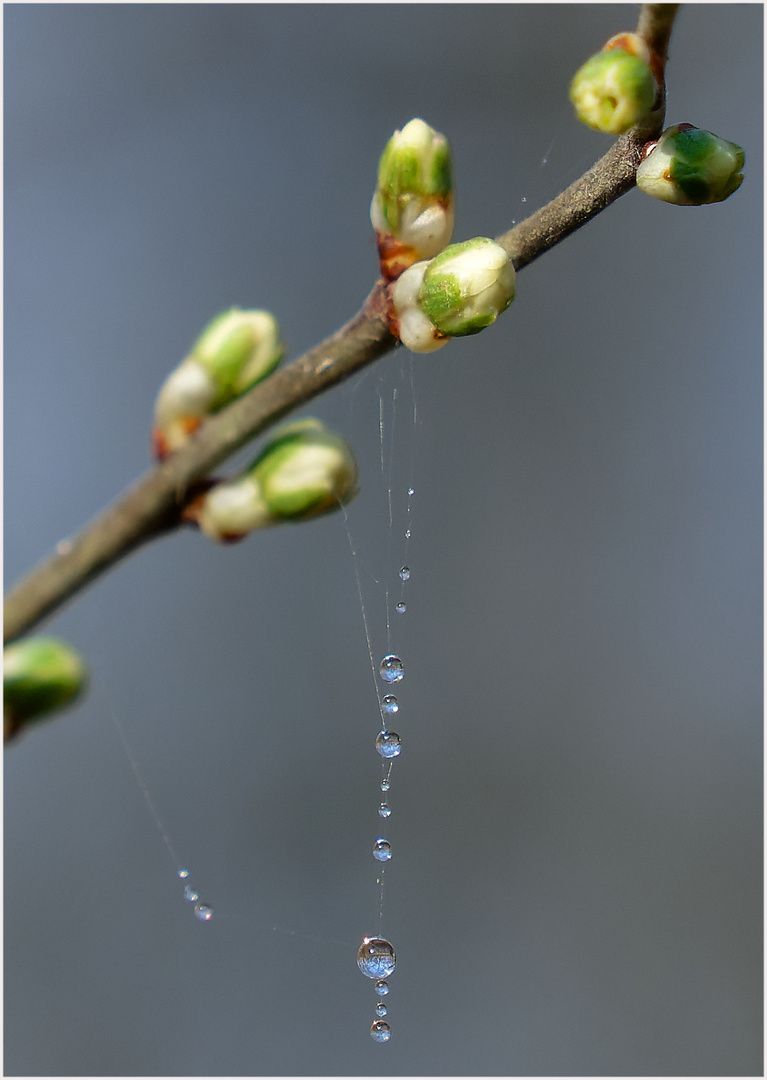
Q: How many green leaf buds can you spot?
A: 7